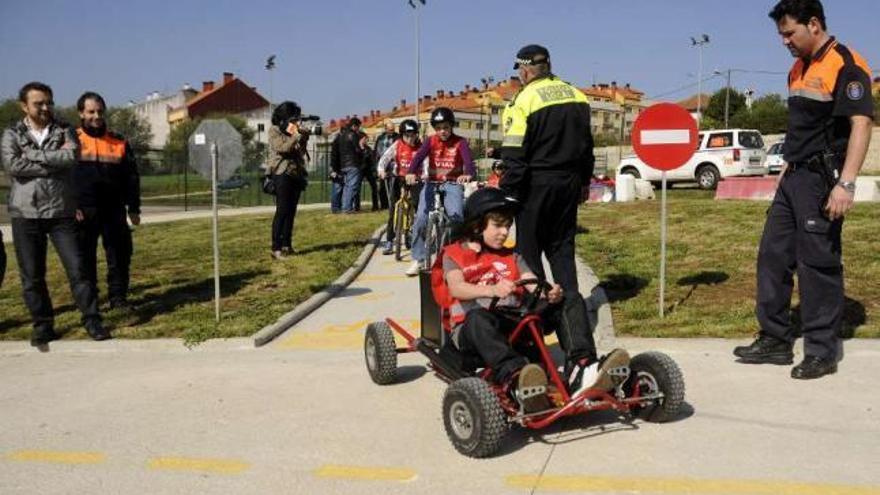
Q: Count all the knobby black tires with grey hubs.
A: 3